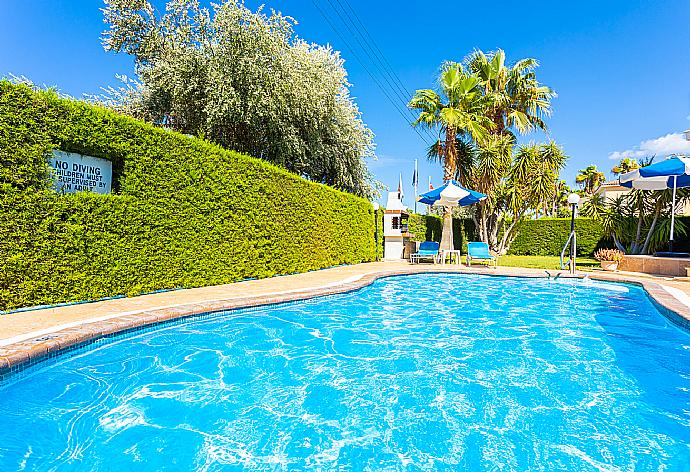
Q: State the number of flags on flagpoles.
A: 3